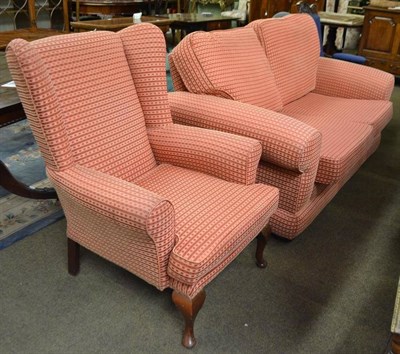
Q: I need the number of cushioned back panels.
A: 3